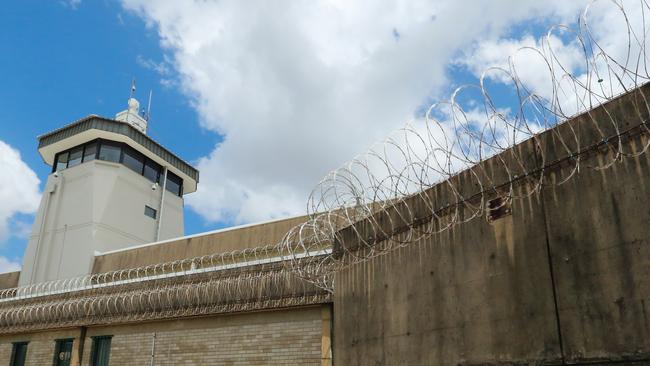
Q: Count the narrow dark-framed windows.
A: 3